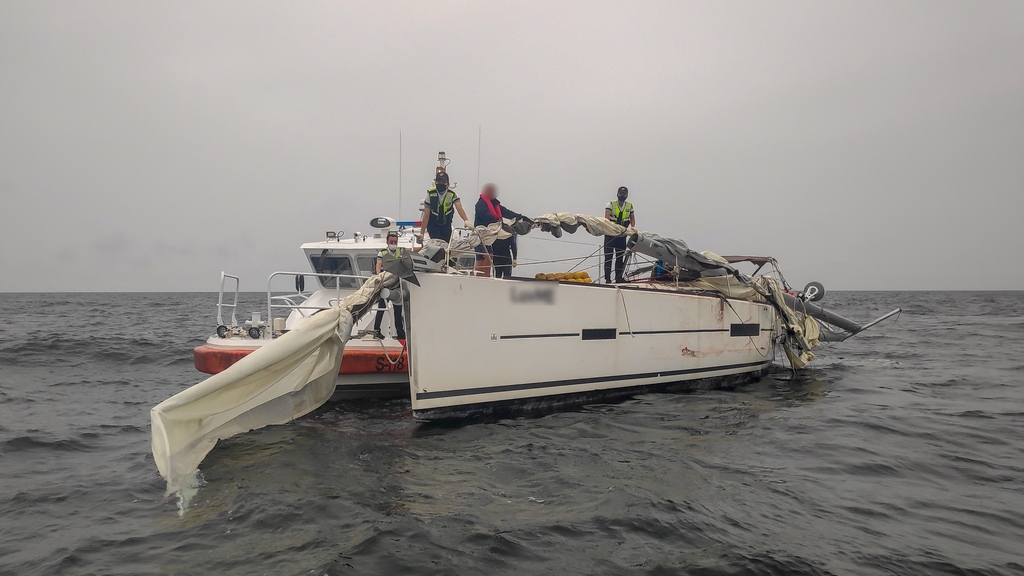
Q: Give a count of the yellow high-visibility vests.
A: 3